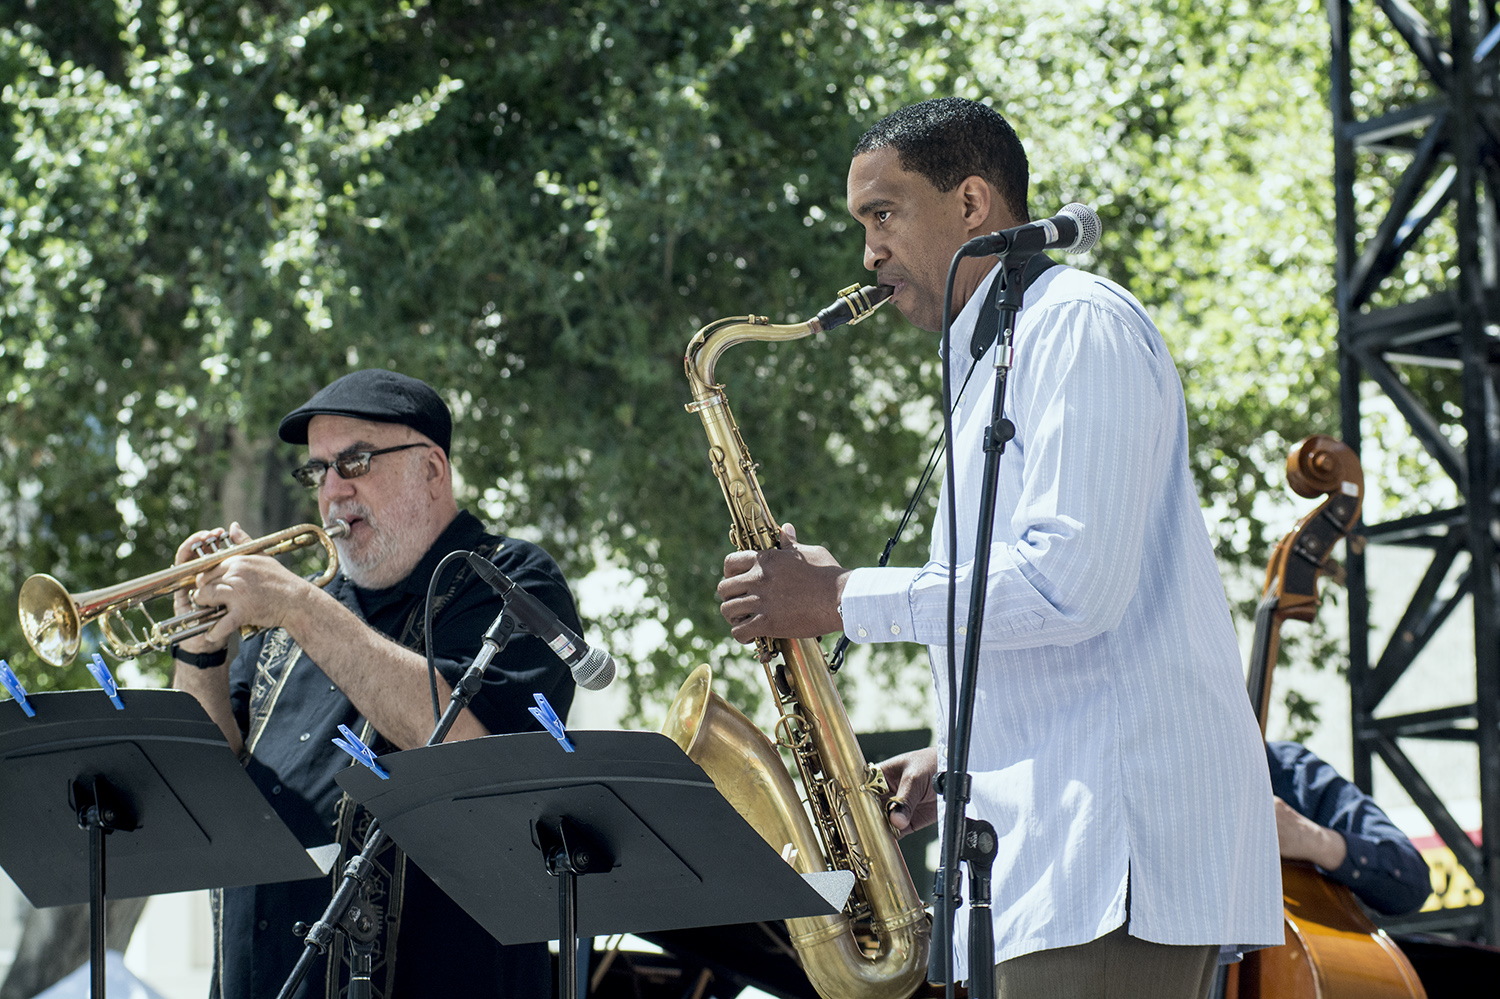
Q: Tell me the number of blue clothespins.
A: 4